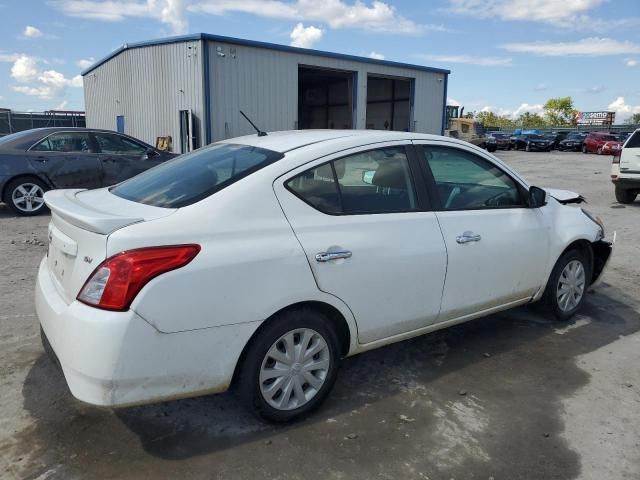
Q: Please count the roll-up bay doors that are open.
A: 2